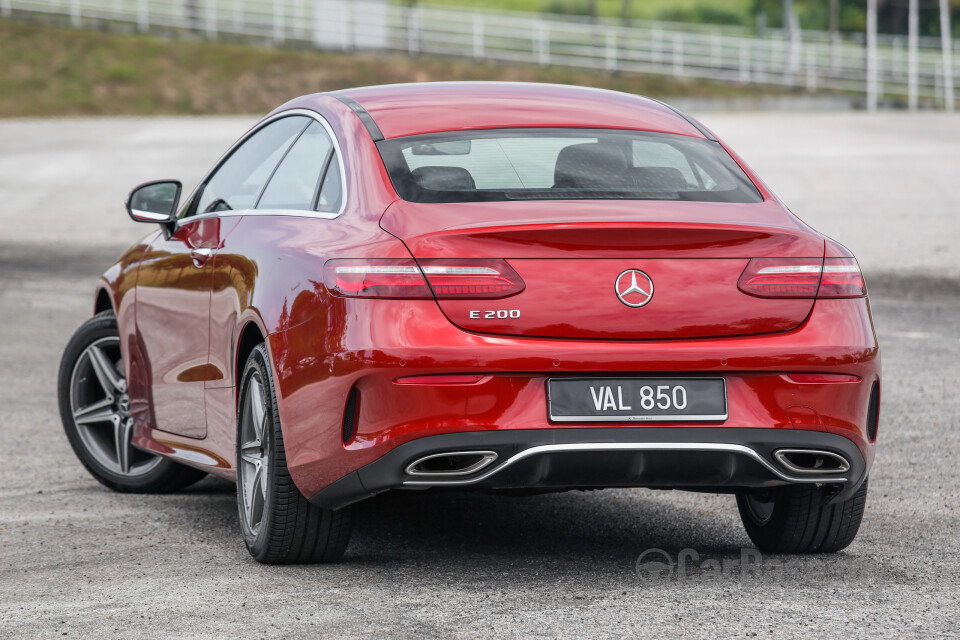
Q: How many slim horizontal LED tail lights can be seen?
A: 2